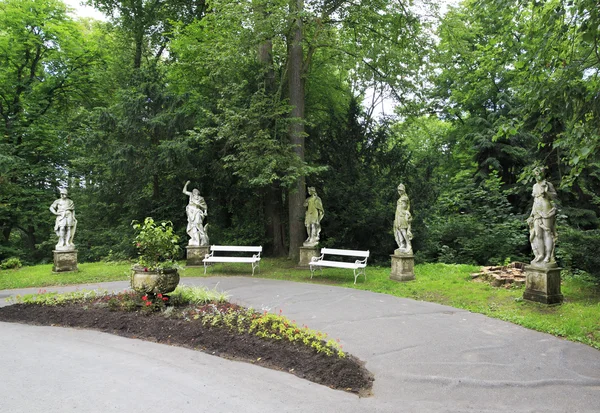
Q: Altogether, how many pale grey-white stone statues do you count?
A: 5